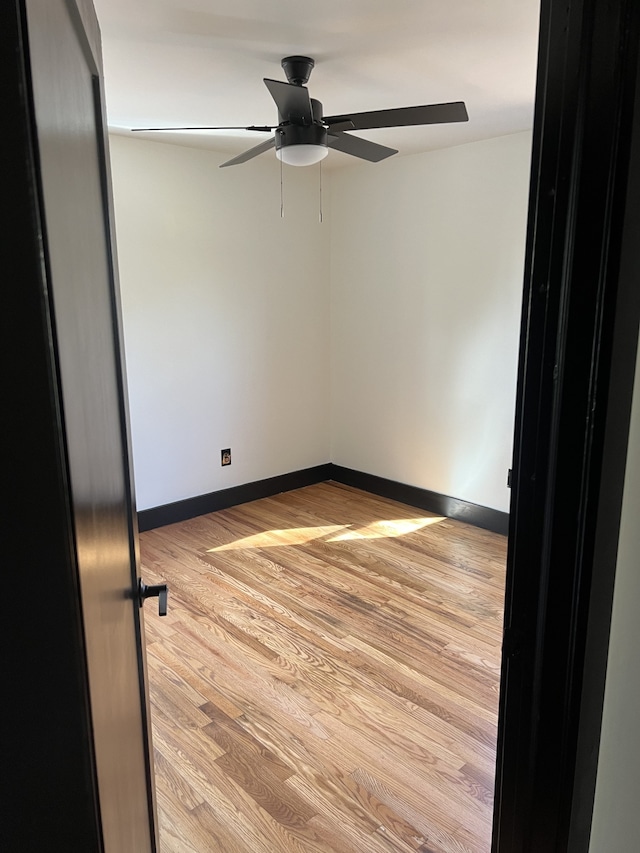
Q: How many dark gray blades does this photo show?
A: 5